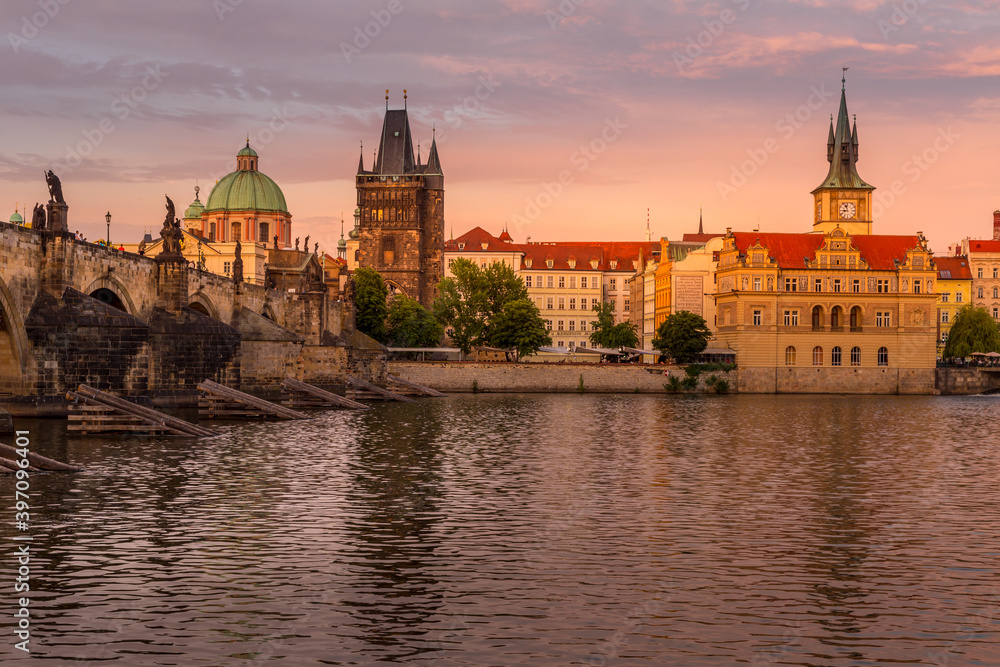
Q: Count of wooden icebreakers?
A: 6